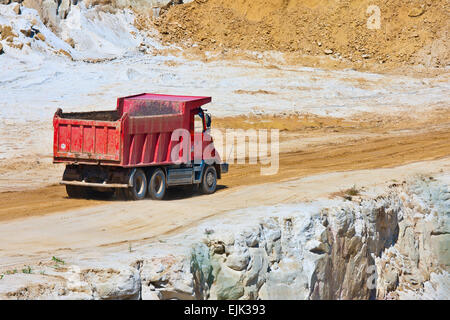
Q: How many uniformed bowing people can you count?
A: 0